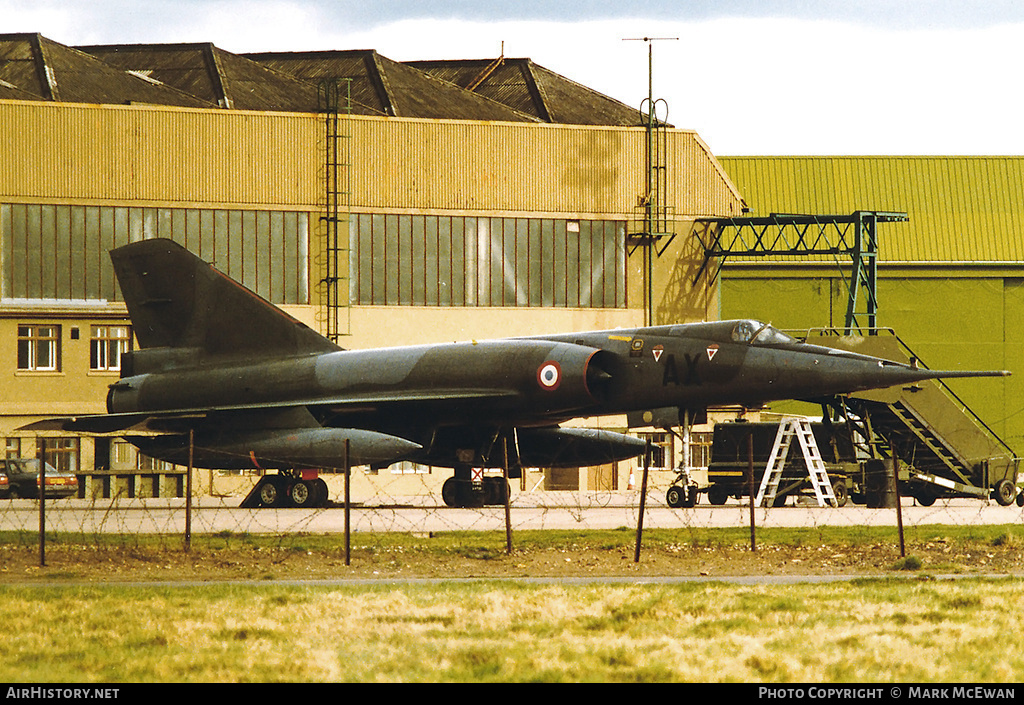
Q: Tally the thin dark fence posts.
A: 7